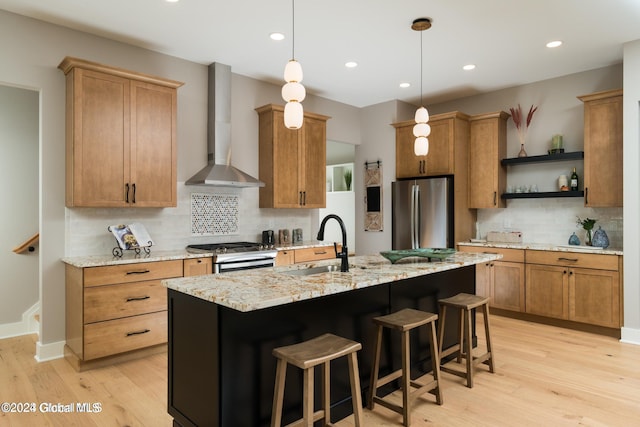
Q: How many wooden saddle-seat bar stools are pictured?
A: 3